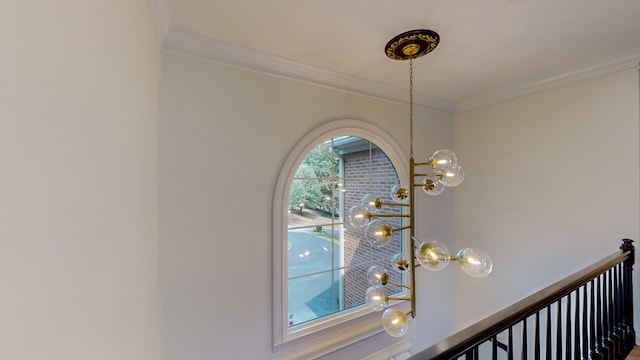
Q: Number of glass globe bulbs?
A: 13